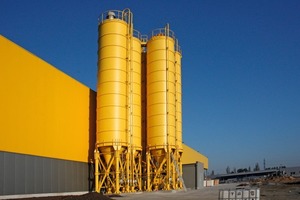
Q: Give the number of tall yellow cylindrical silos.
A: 4